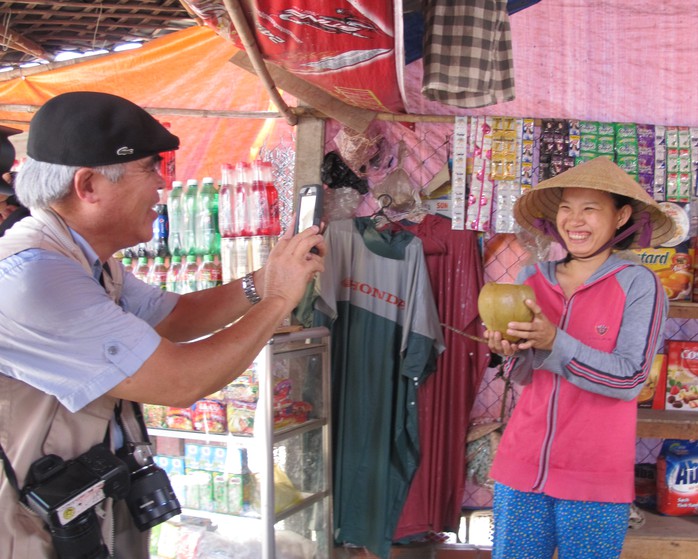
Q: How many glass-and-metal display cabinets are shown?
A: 1